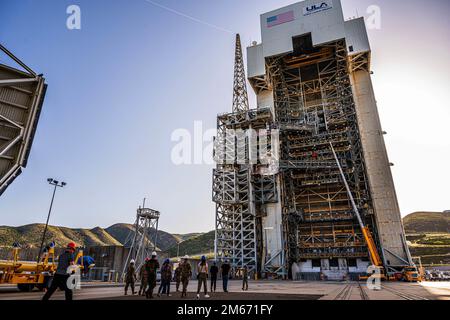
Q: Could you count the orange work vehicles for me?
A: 2